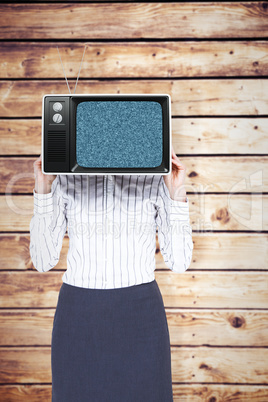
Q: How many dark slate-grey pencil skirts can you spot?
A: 1